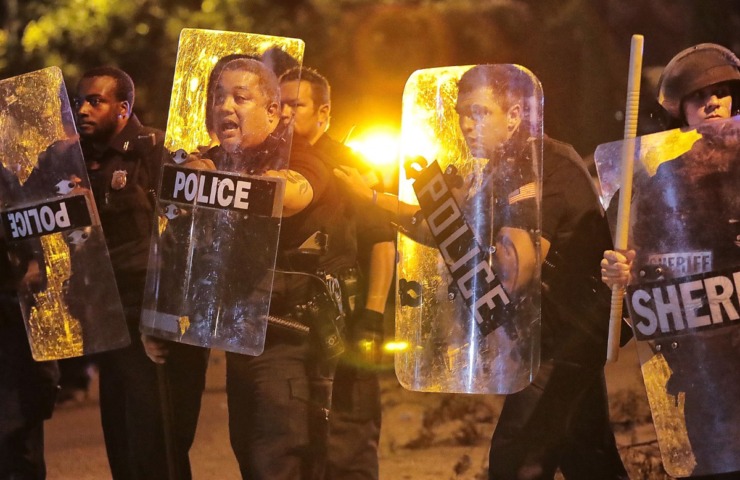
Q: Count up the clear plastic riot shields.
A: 4